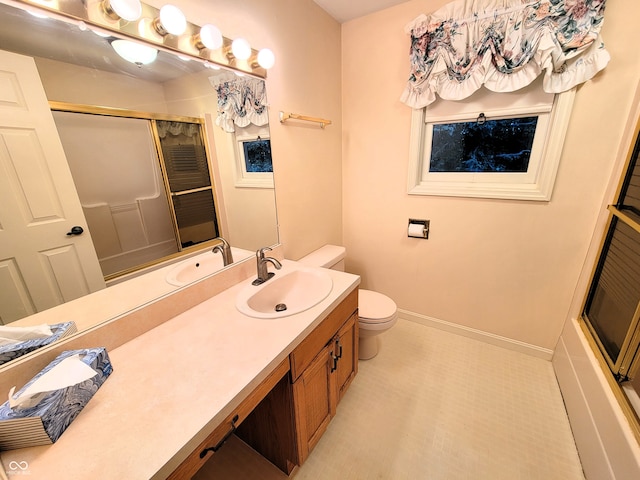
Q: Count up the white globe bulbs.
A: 5